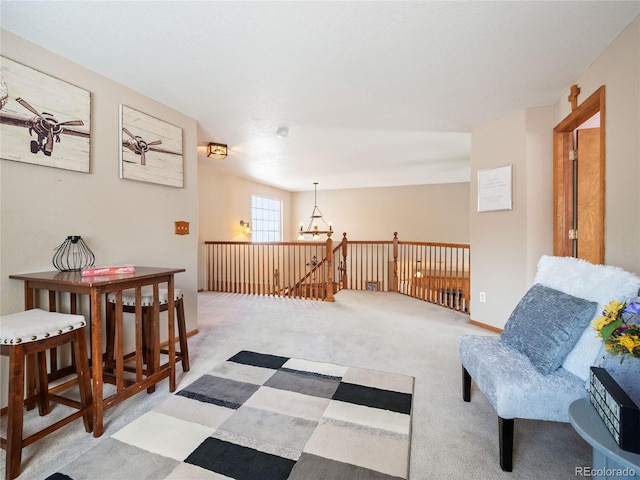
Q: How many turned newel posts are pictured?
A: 3